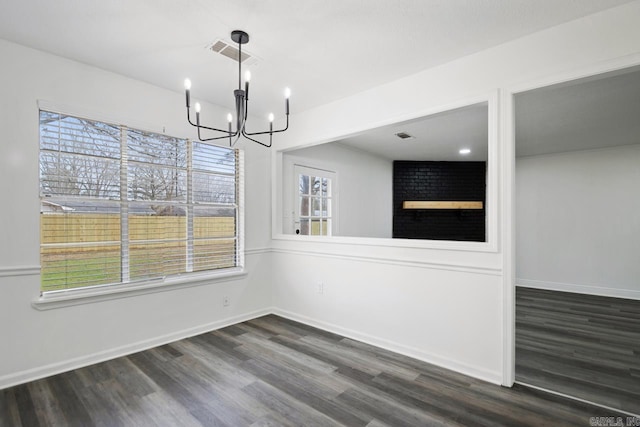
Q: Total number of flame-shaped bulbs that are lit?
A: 6